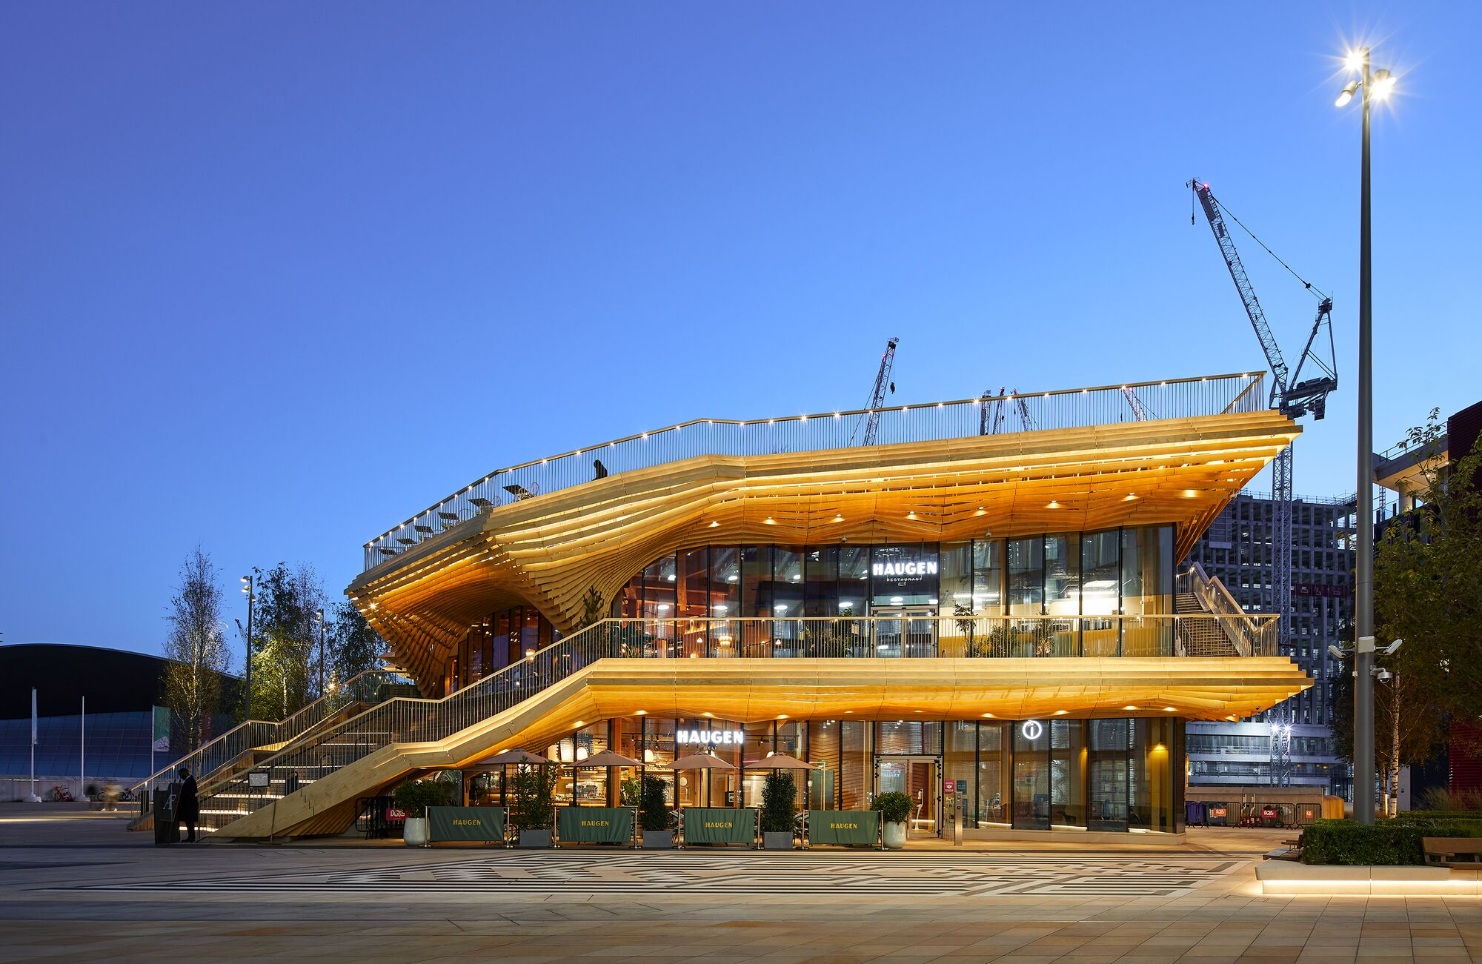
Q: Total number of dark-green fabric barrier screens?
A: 4